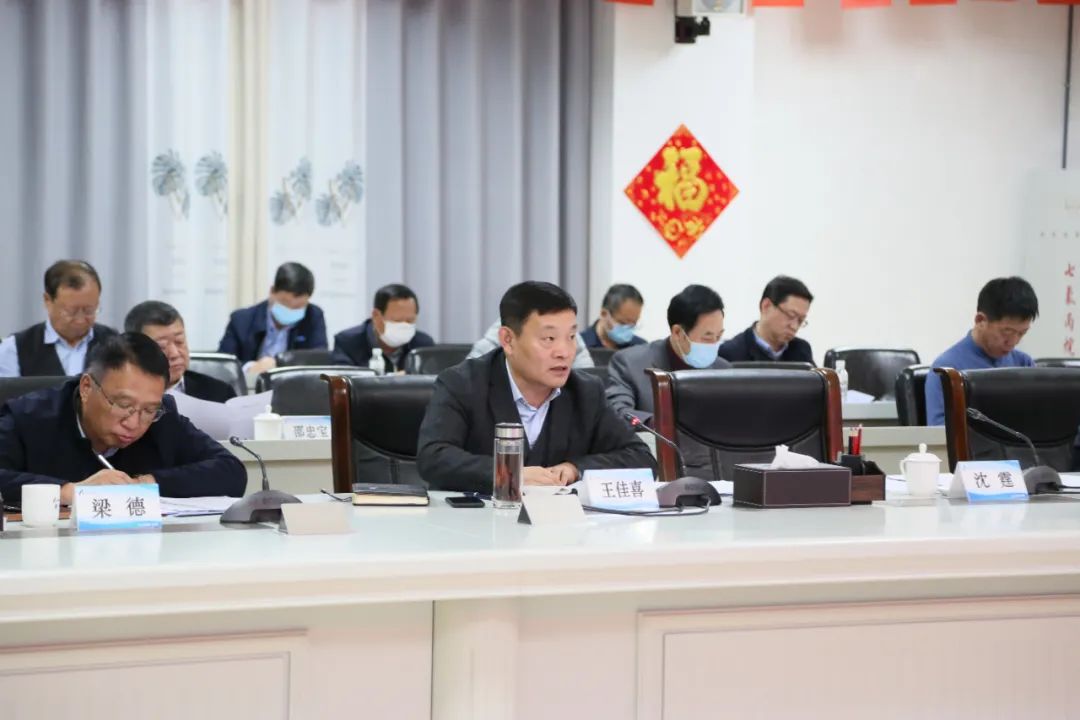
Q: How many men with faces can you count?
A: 10